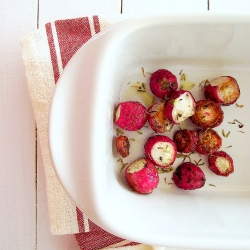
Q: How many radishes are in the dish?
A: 13